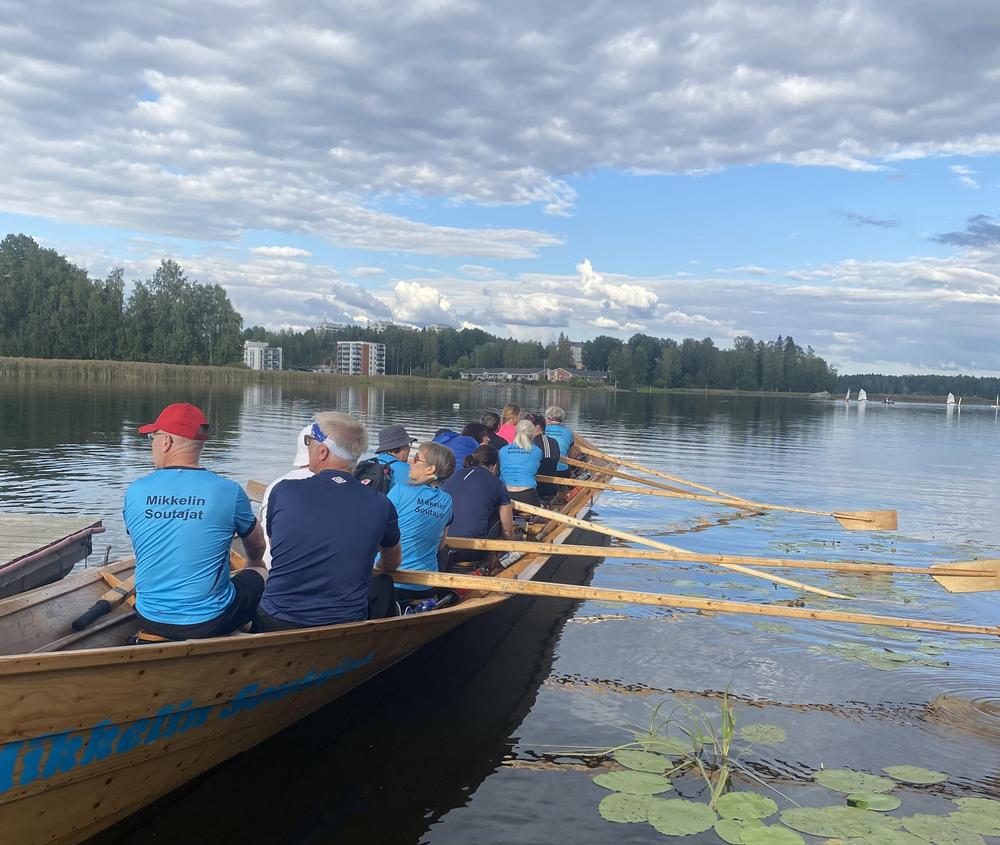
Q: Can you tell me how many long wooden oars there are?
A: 6